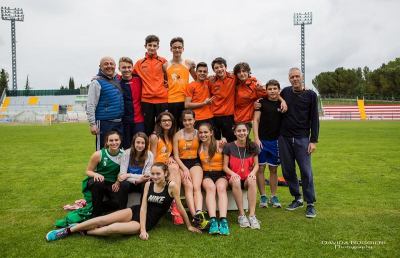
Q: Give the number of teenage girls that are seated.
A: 7